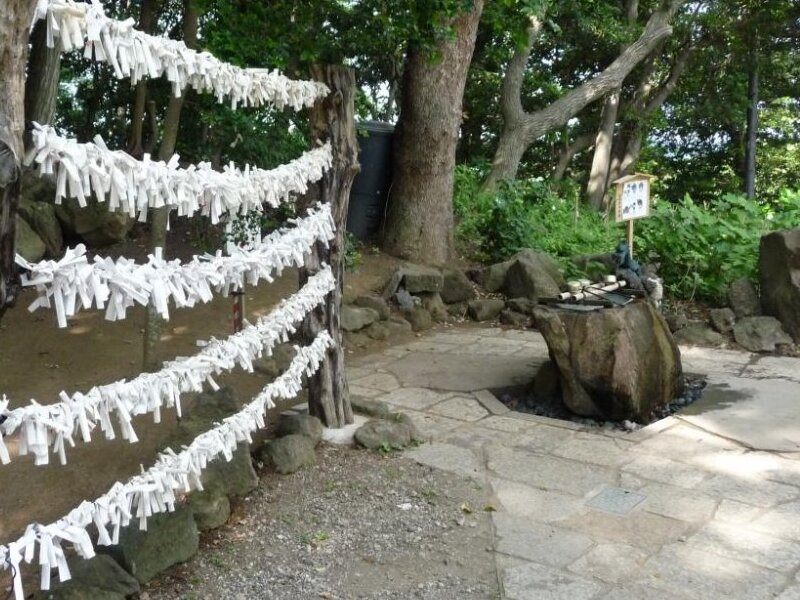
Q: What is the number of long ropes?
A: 5